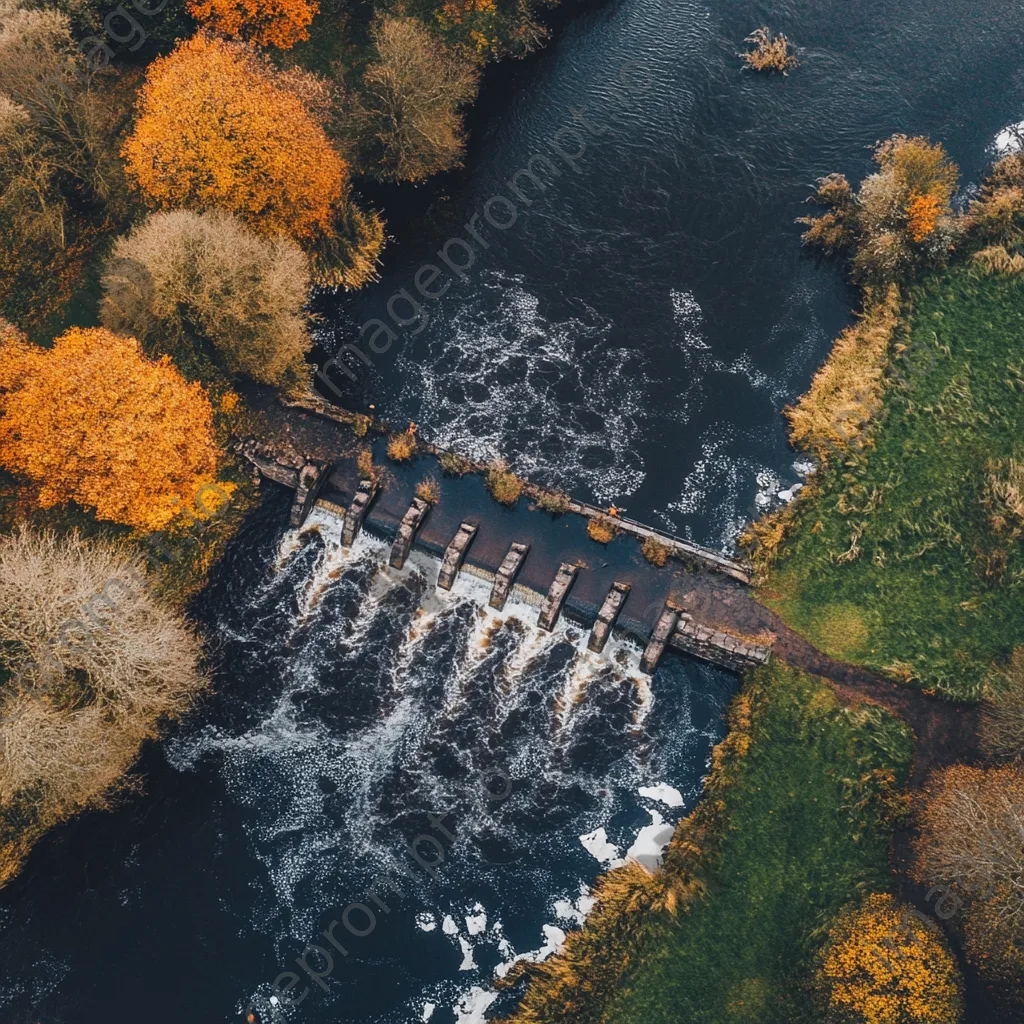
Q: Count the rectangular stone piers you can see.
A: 8